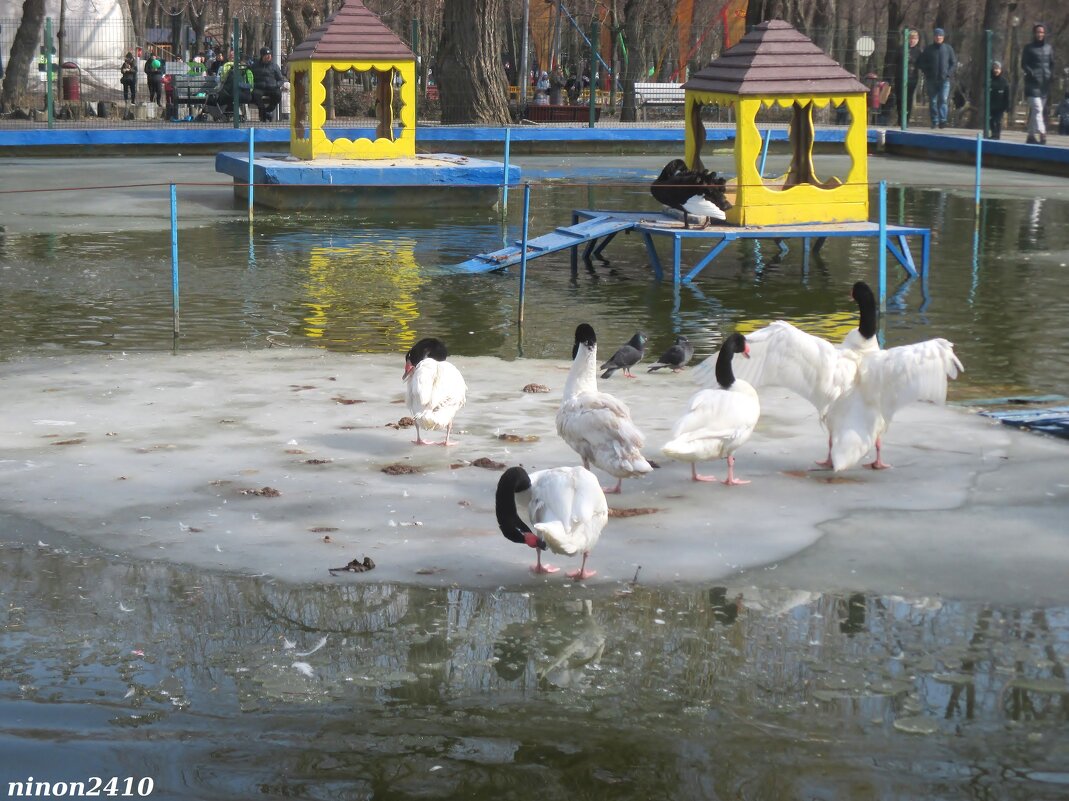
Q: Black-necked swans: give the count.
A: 5